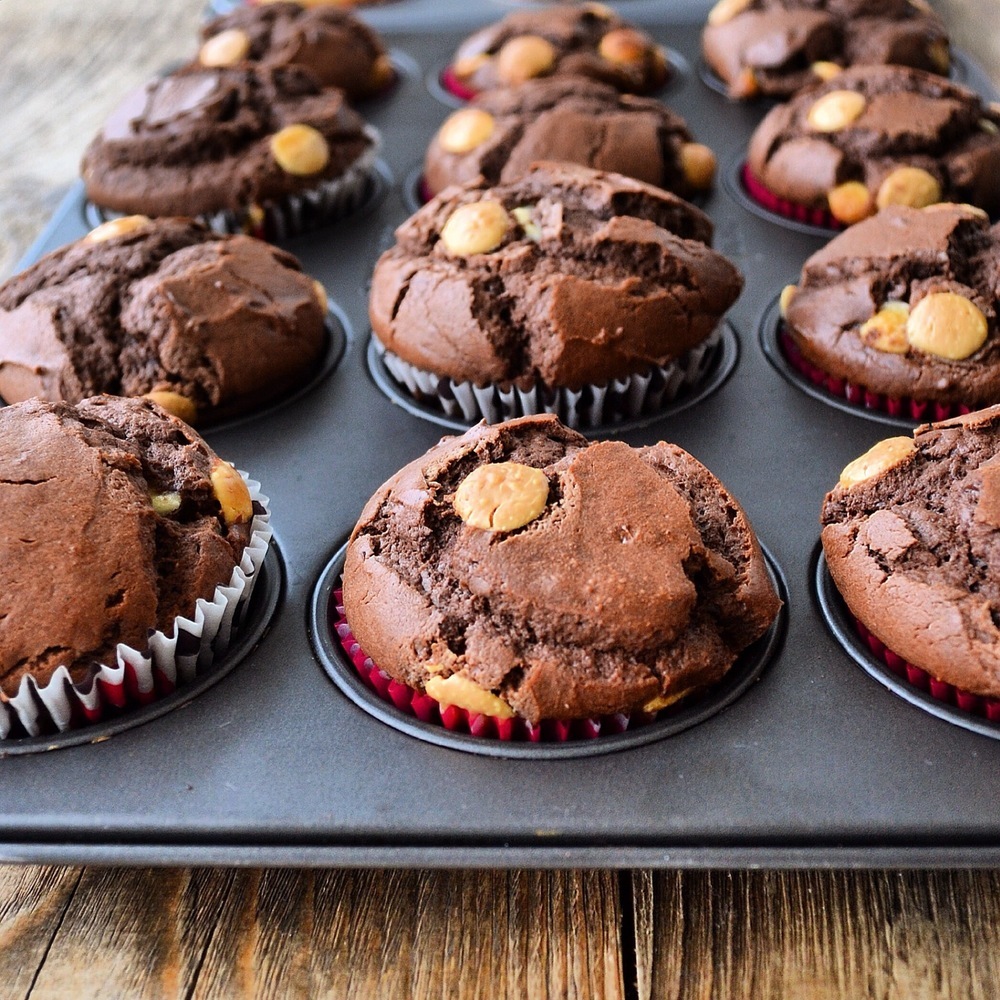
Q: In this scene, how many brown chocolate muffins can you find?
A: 12